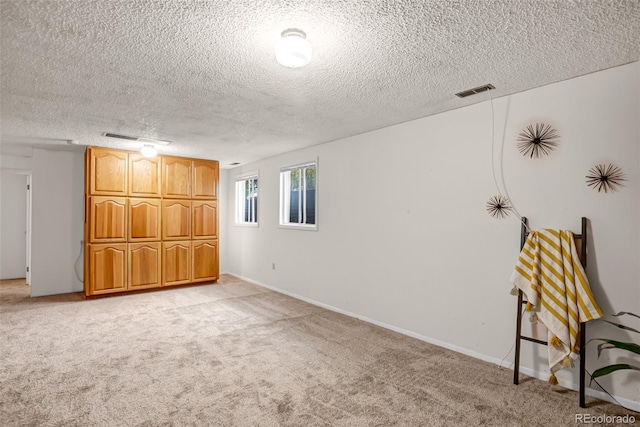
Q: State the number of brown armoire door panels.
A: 12